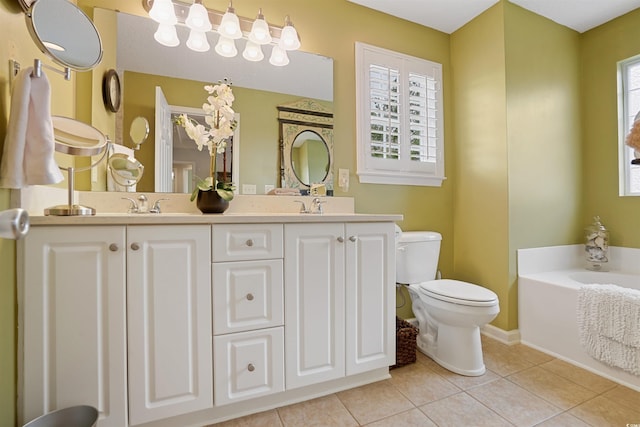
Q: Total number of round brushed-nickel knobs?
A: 7